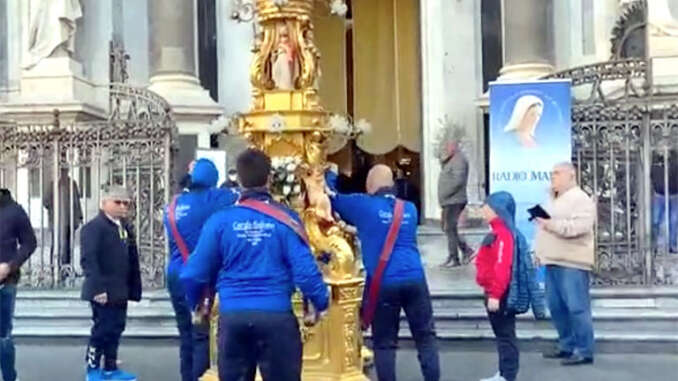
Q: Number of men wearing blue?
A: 3